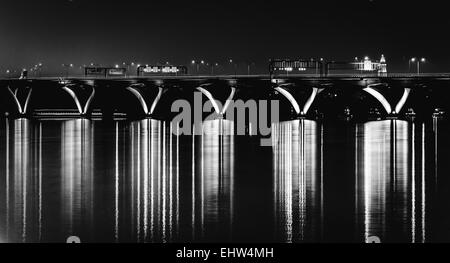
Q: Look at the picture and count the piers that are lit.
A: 6